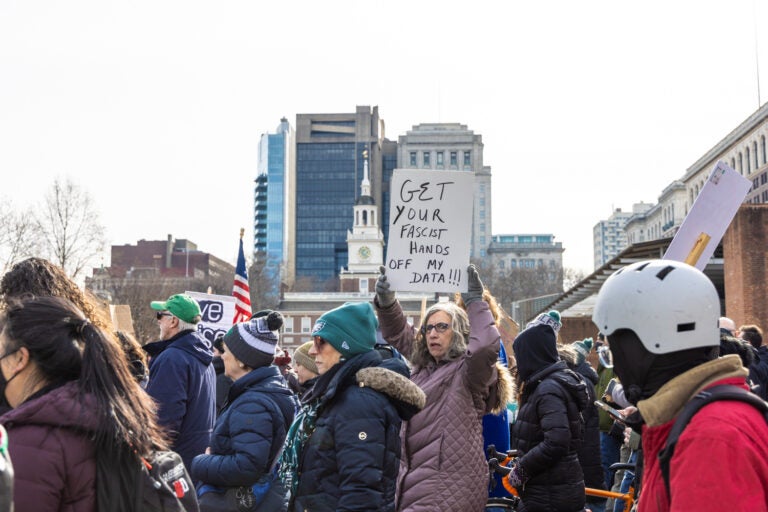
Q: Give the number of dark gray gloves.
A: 2